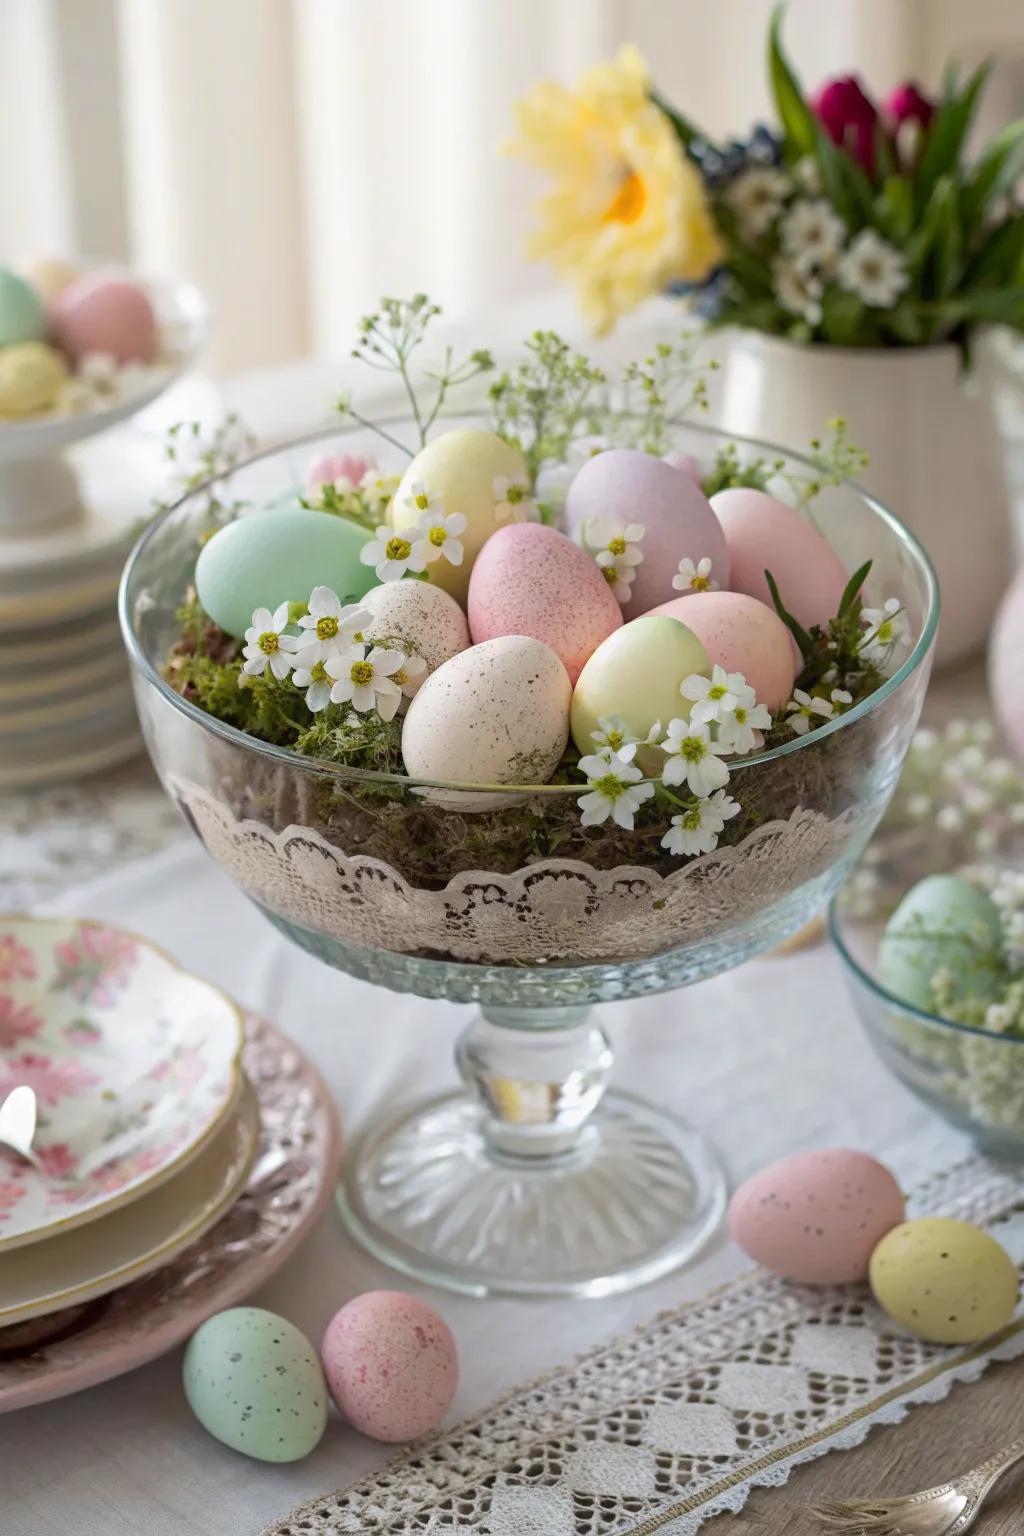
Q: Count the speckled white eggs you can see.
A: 2